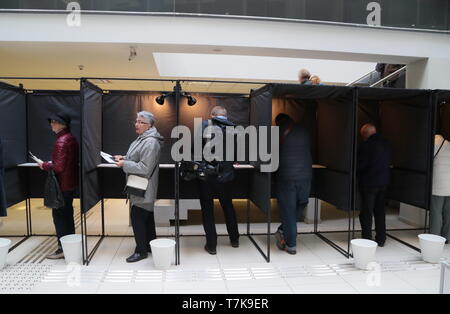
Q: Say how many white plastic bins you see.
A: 5